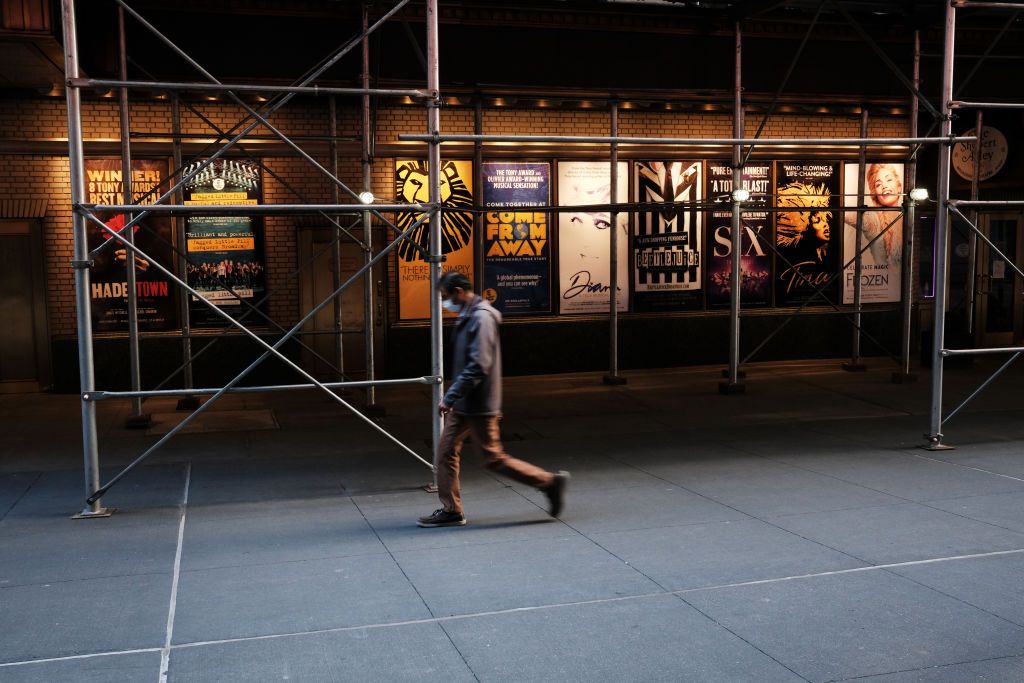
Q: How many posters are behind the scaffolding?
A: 9